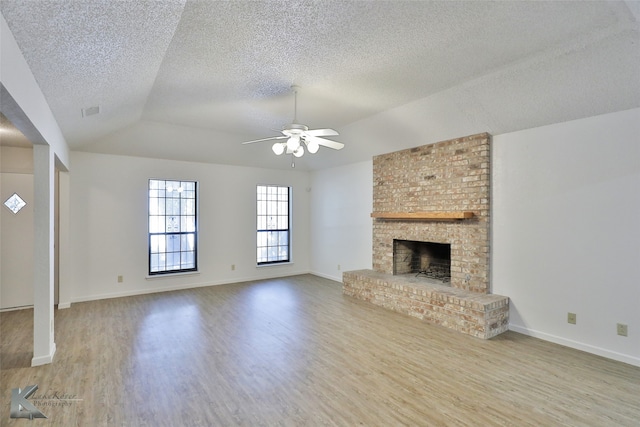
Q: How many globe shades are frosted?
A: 4